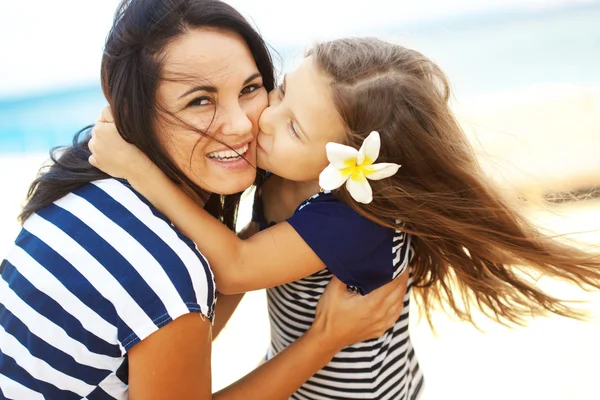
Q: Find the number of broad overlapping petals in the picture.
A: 5